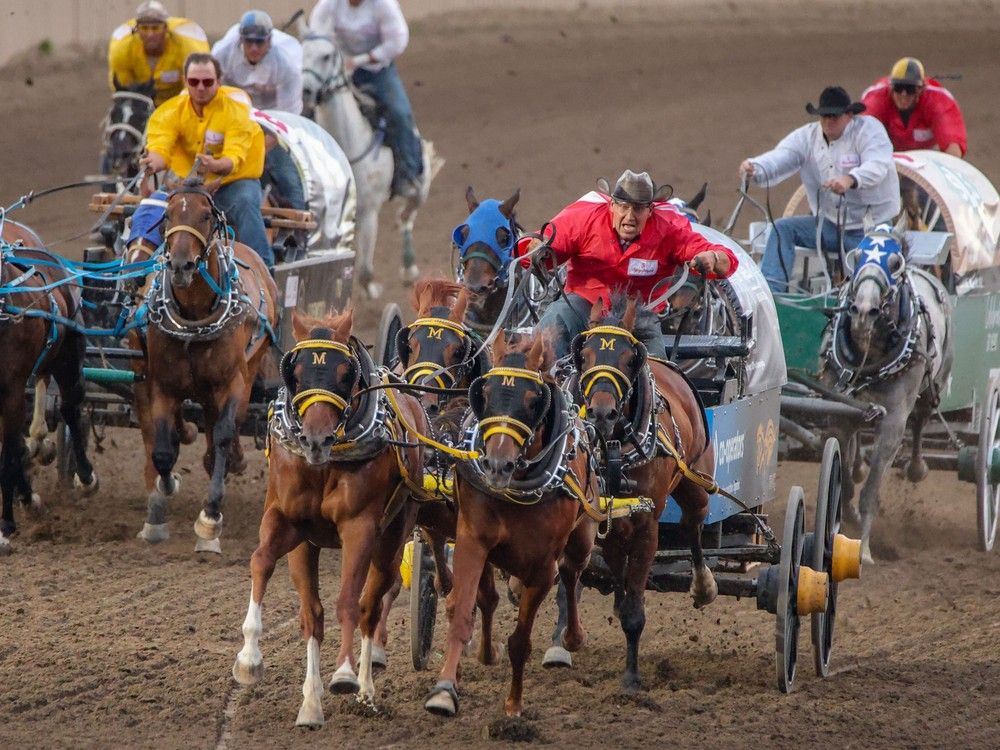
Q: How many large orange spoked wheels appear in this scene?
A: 2